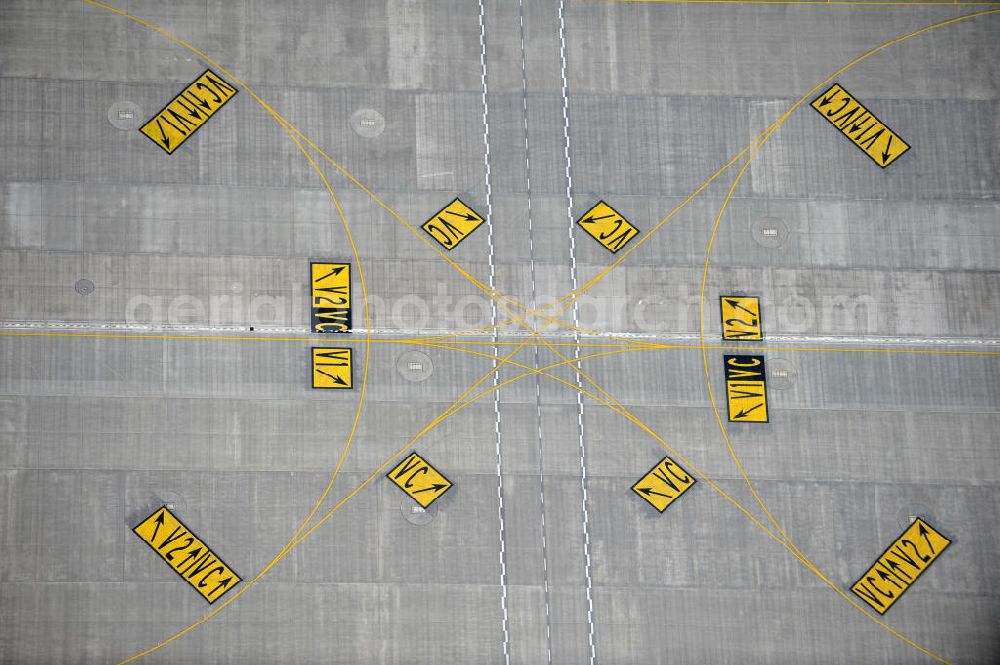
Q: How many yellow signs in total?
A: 12